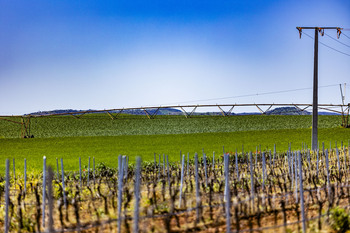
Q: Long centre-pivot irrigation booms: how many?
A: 1